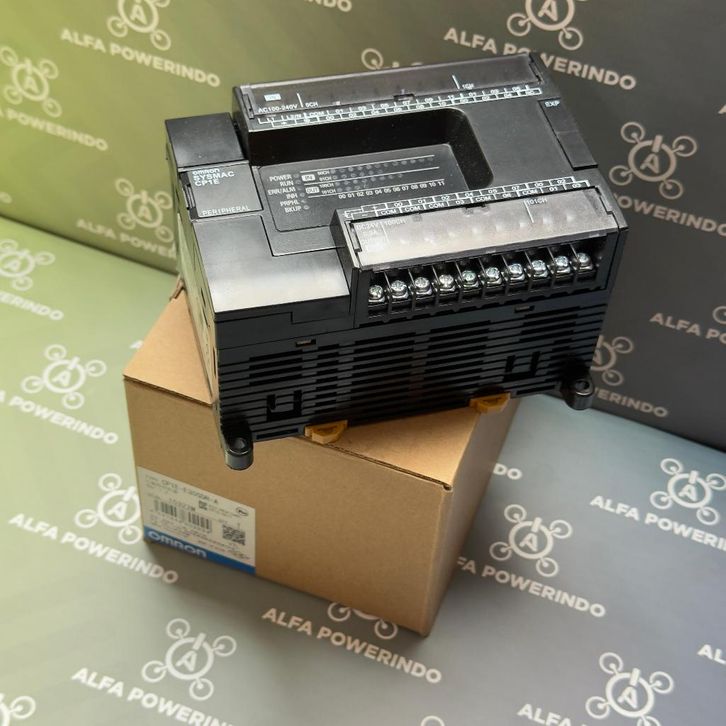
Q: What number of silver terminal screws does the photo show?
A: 10